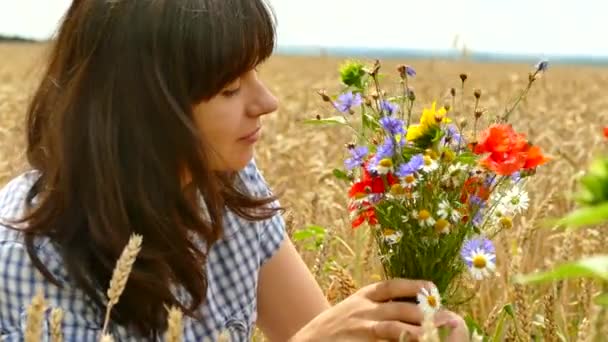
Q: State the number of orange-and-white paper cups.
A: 0